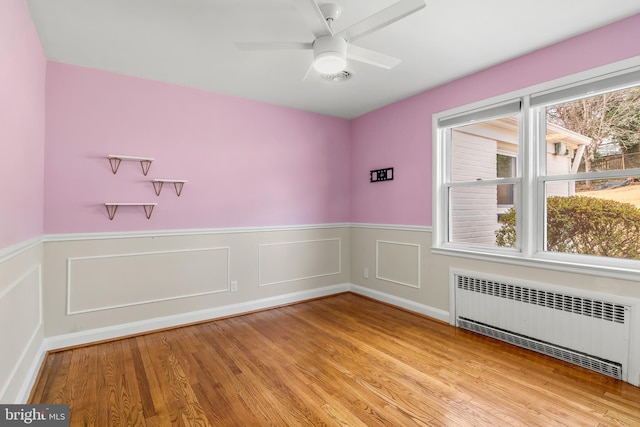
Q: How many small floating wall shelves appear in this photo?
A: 3